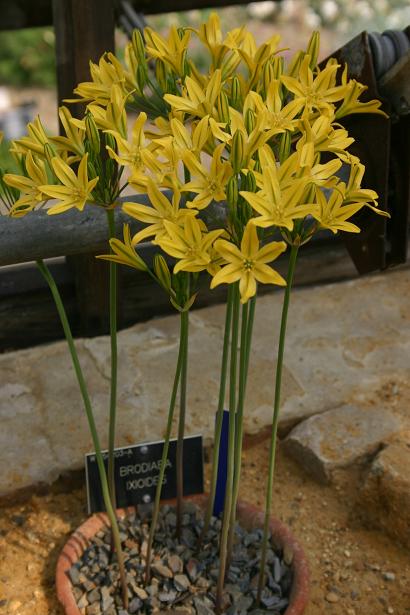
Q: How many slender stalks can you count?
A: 9